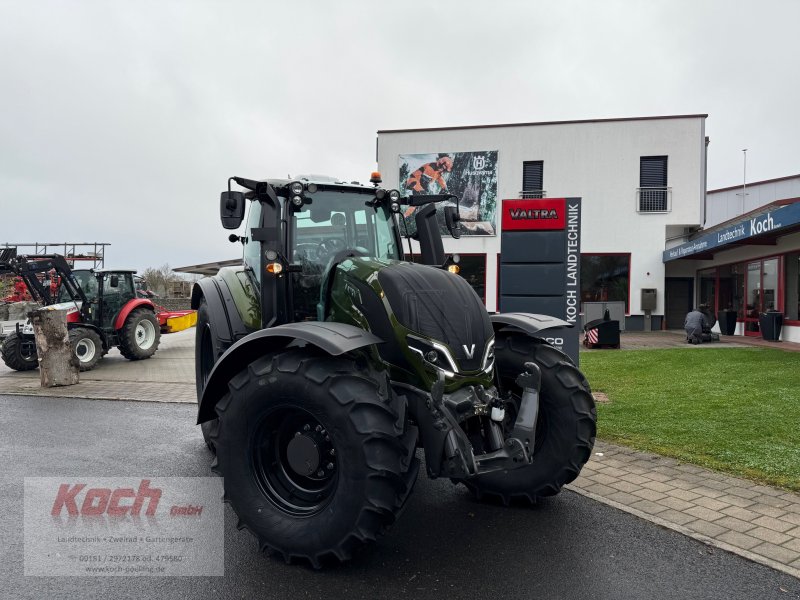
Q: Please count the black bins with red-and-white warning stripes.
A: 1